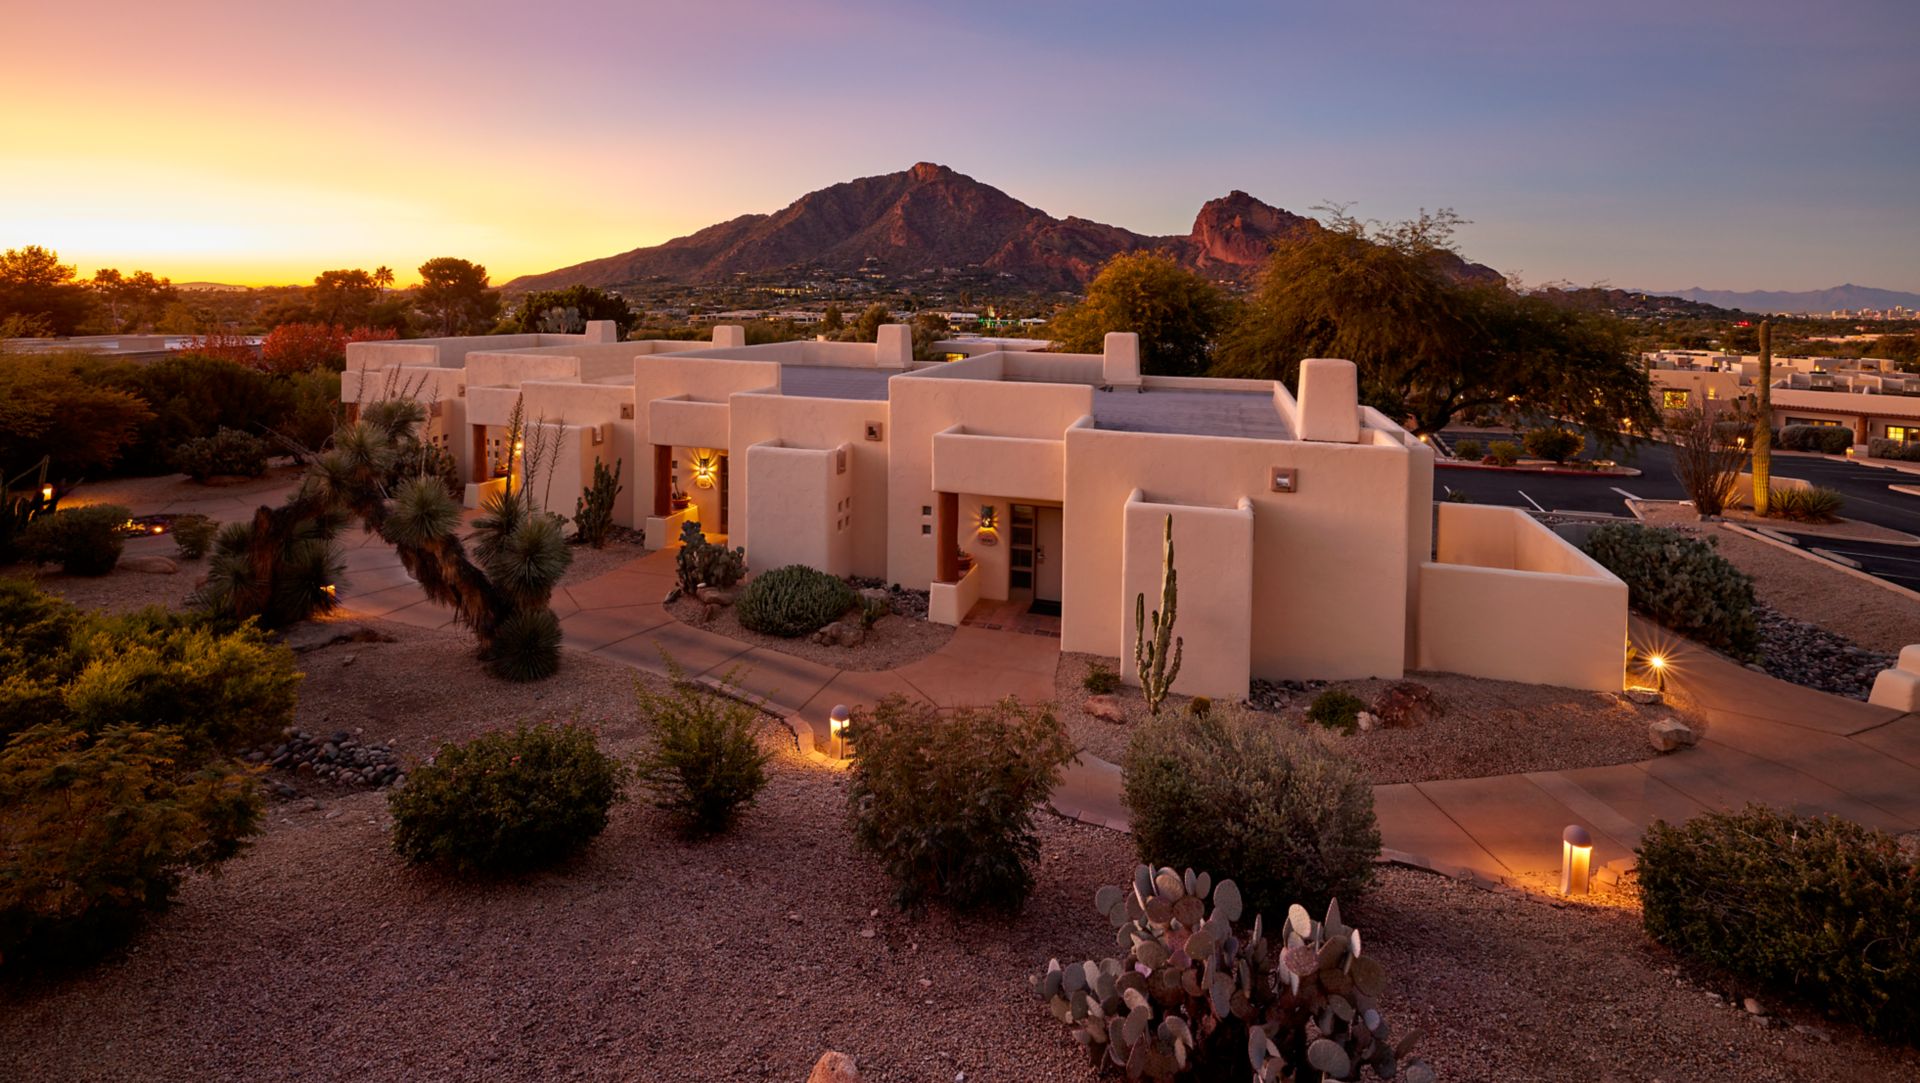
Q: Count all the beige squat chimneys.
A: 5